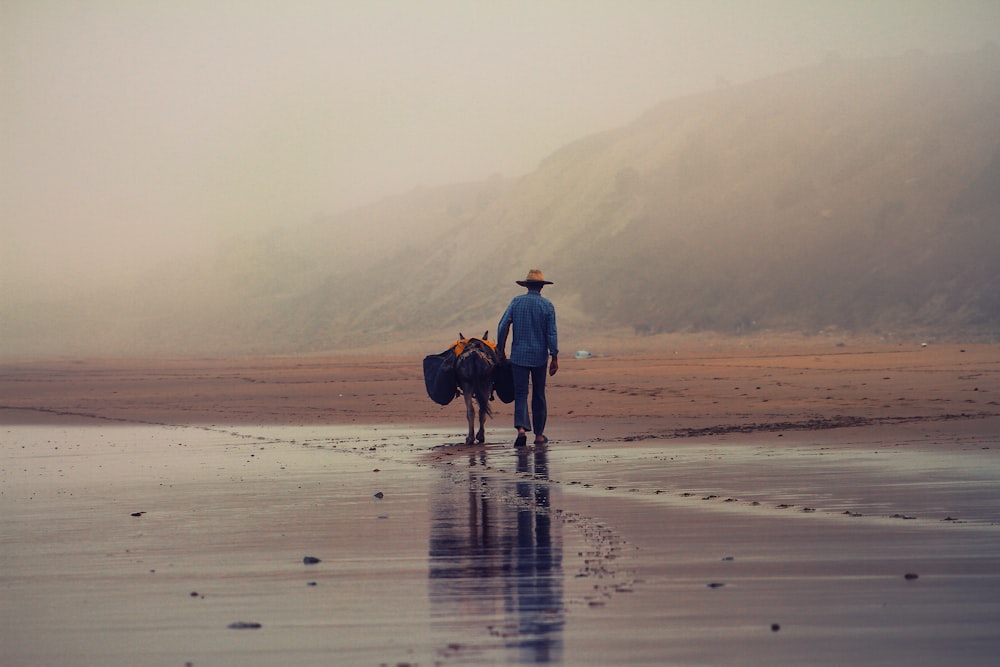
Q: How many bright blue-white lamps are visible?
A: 0